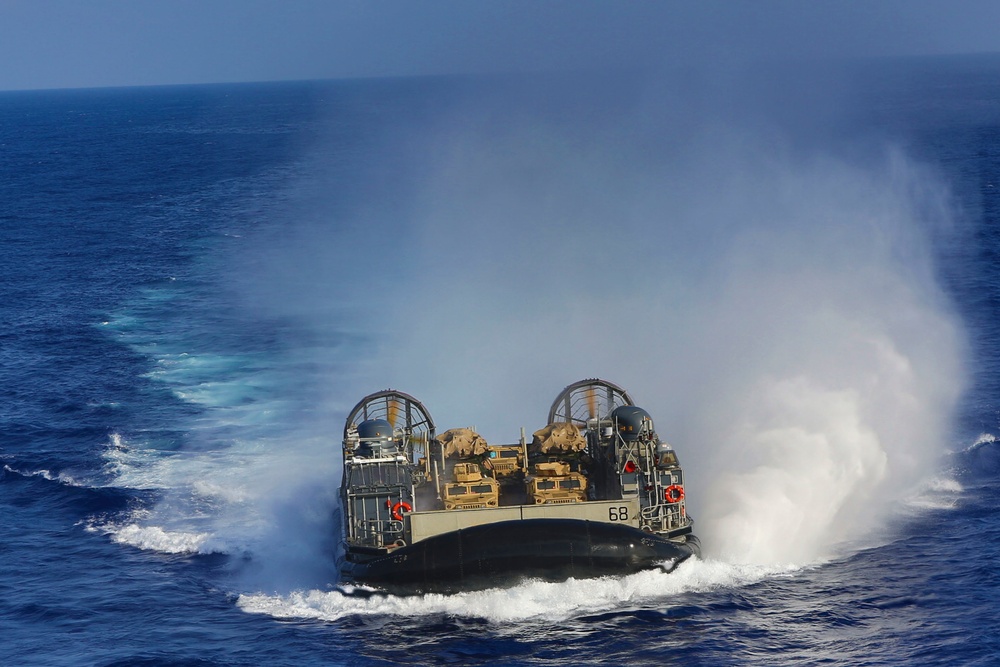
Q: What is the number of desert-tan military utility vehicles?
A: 3